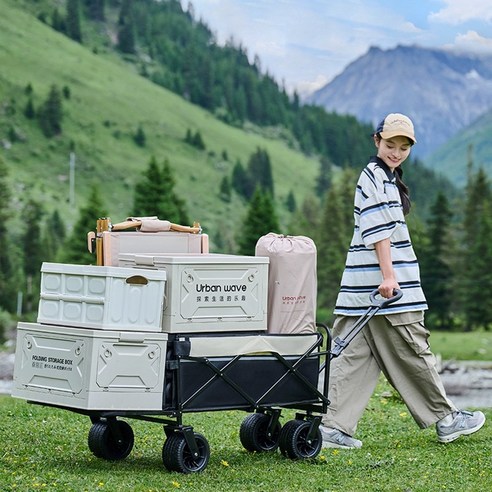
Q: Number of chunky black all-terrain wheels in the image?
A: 4